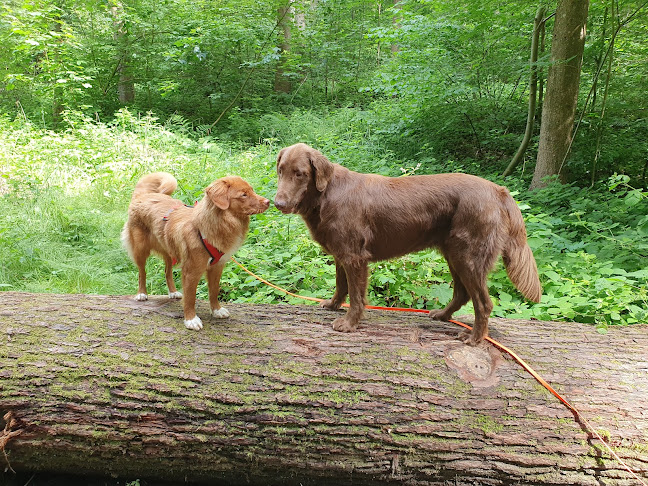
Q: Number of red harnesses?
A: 1